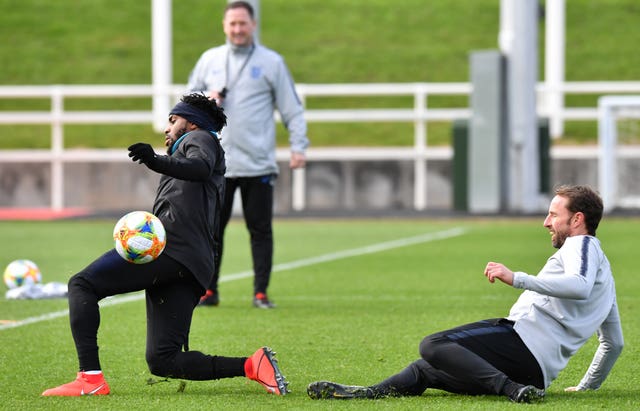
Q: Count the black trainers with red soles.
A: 0